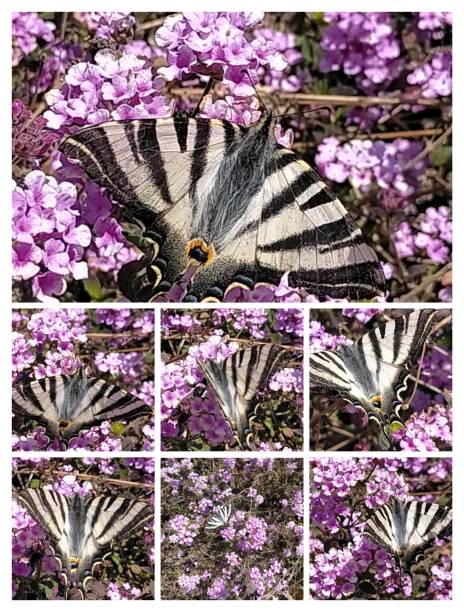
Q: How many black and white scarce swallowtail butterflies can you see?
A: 7